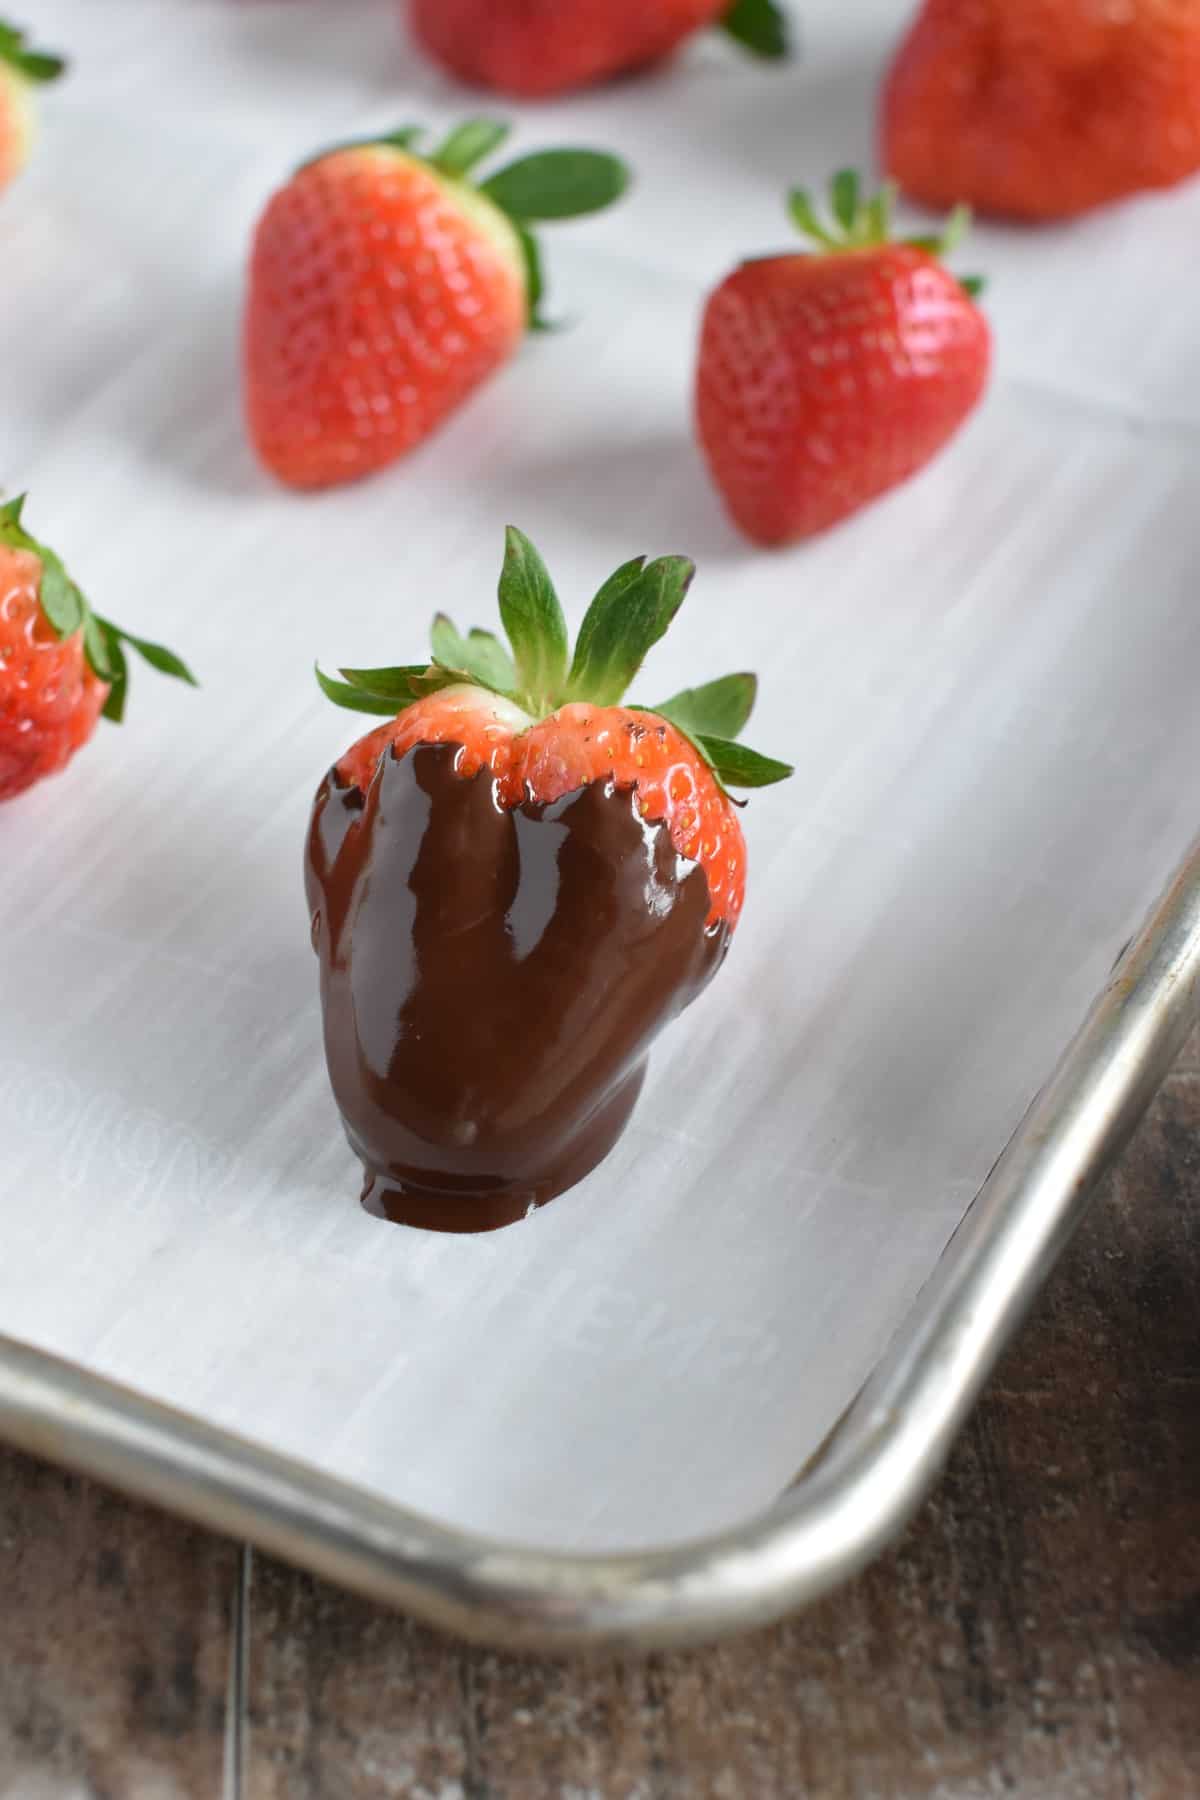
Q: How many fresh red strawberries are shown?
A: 6